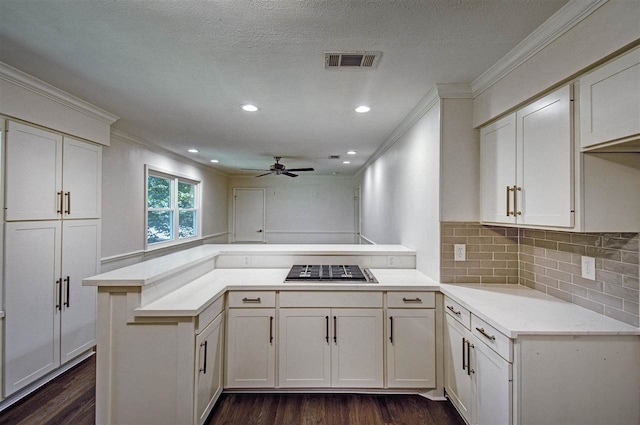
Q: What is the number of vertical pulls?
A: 13